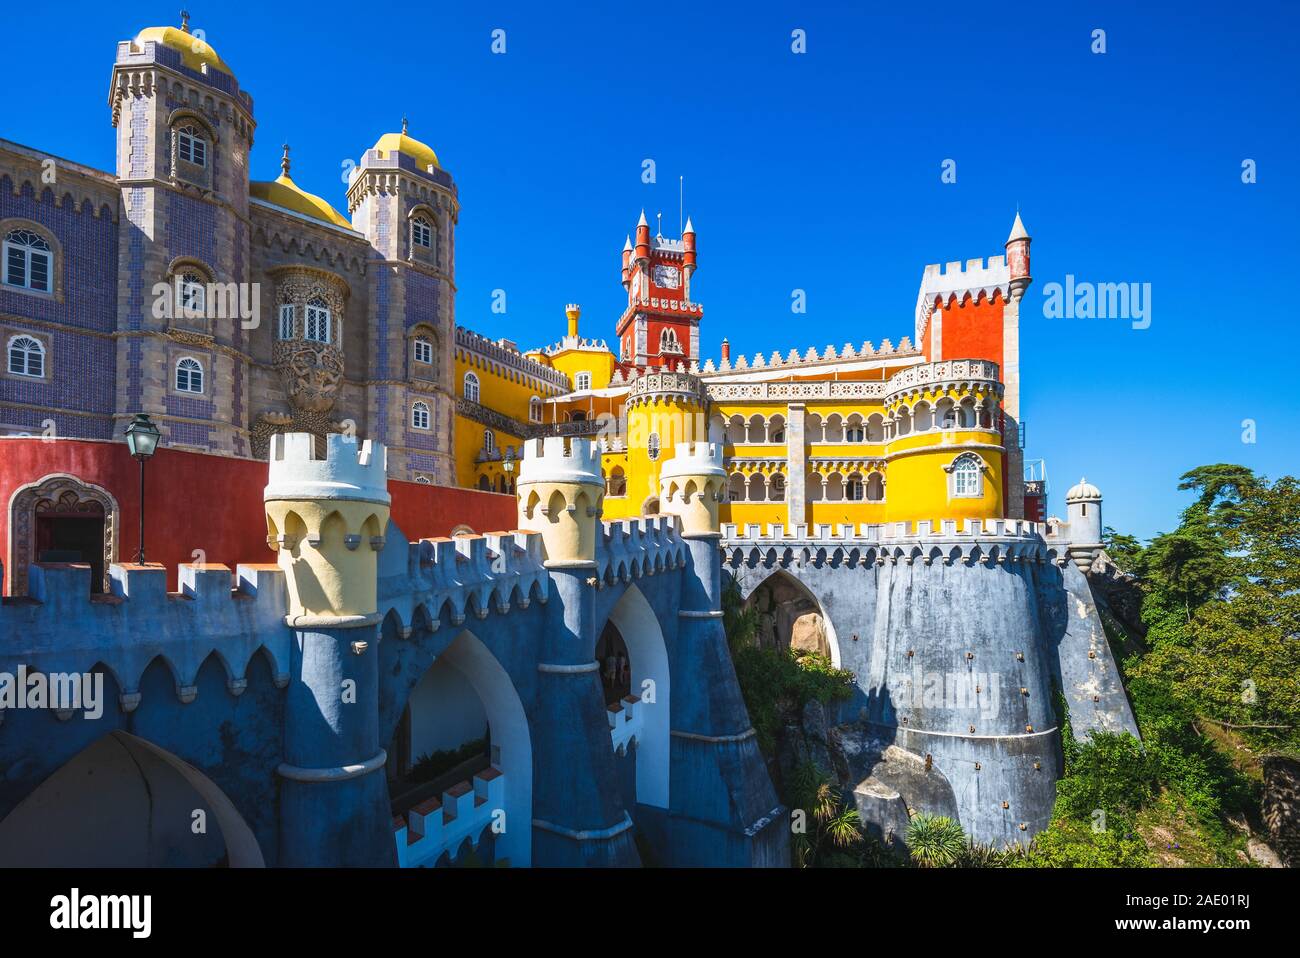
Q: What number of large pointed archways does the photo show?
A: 4